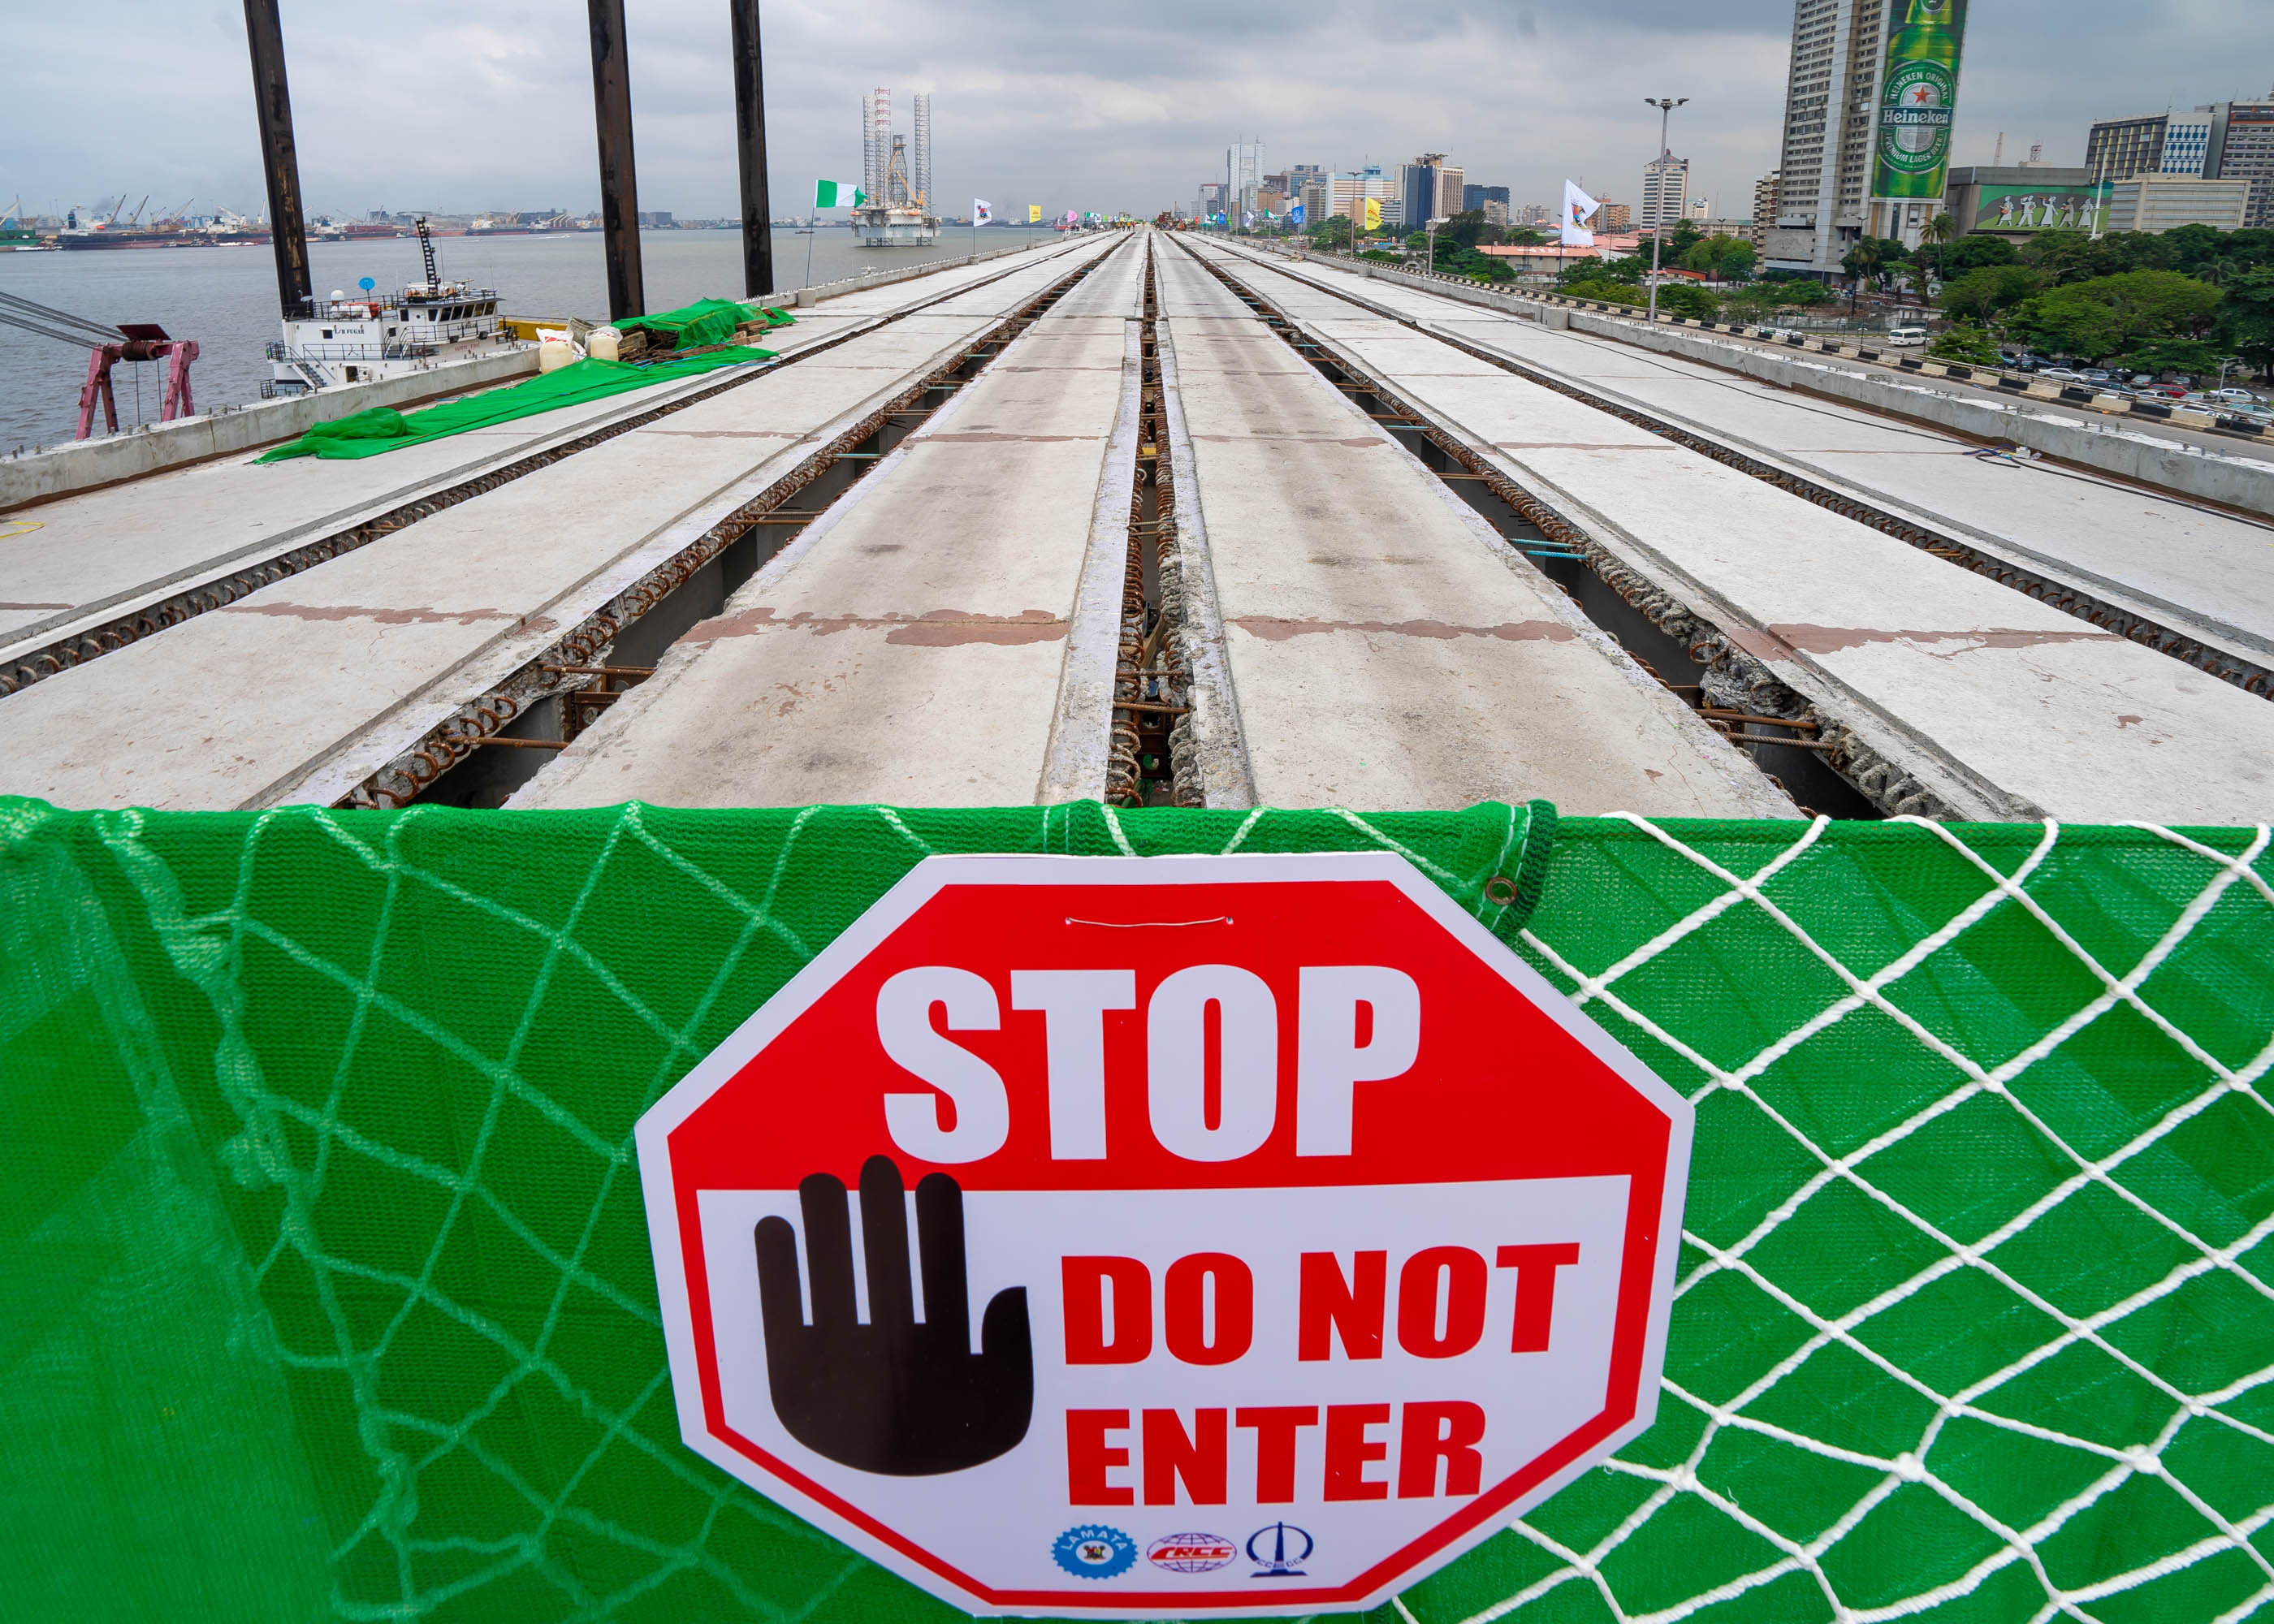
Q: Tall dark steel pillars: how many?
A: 3